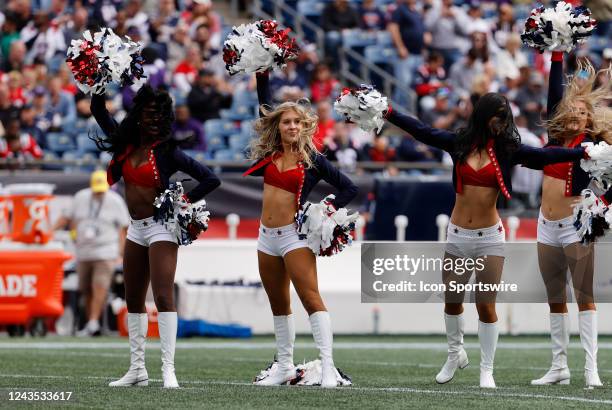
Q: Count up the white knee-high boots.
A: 8